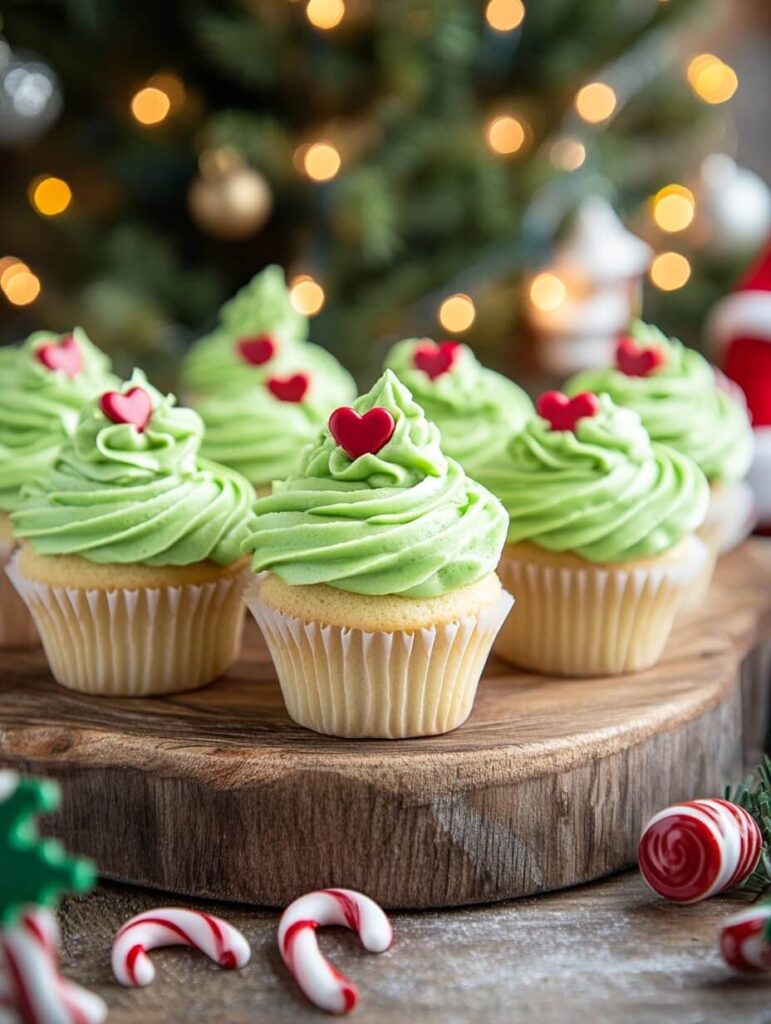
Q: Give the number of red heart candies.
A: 8